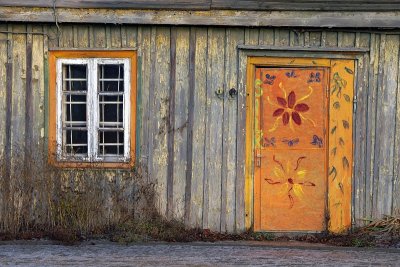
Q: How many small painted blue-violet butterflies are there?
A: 6